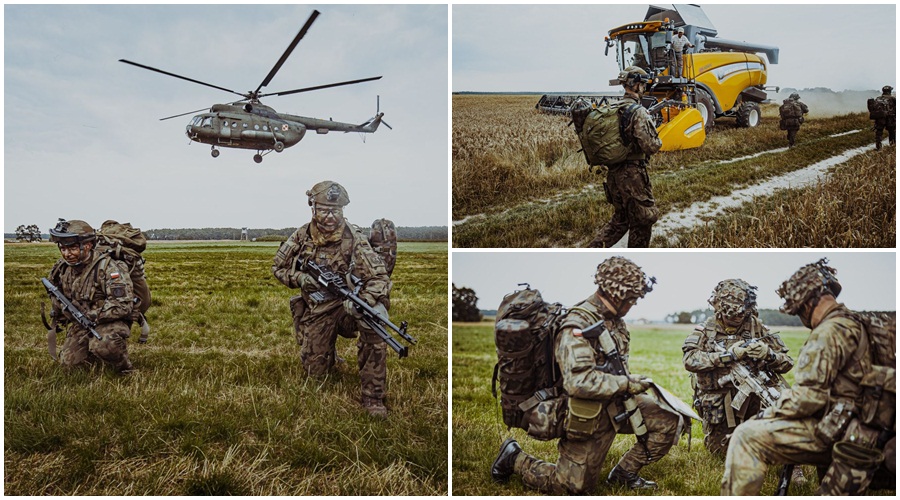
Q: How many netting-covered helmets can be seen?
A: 3